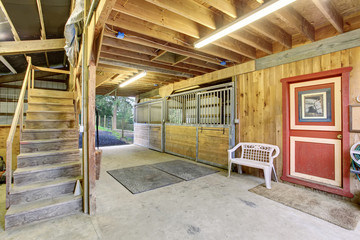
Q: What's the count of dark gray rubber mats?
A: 2